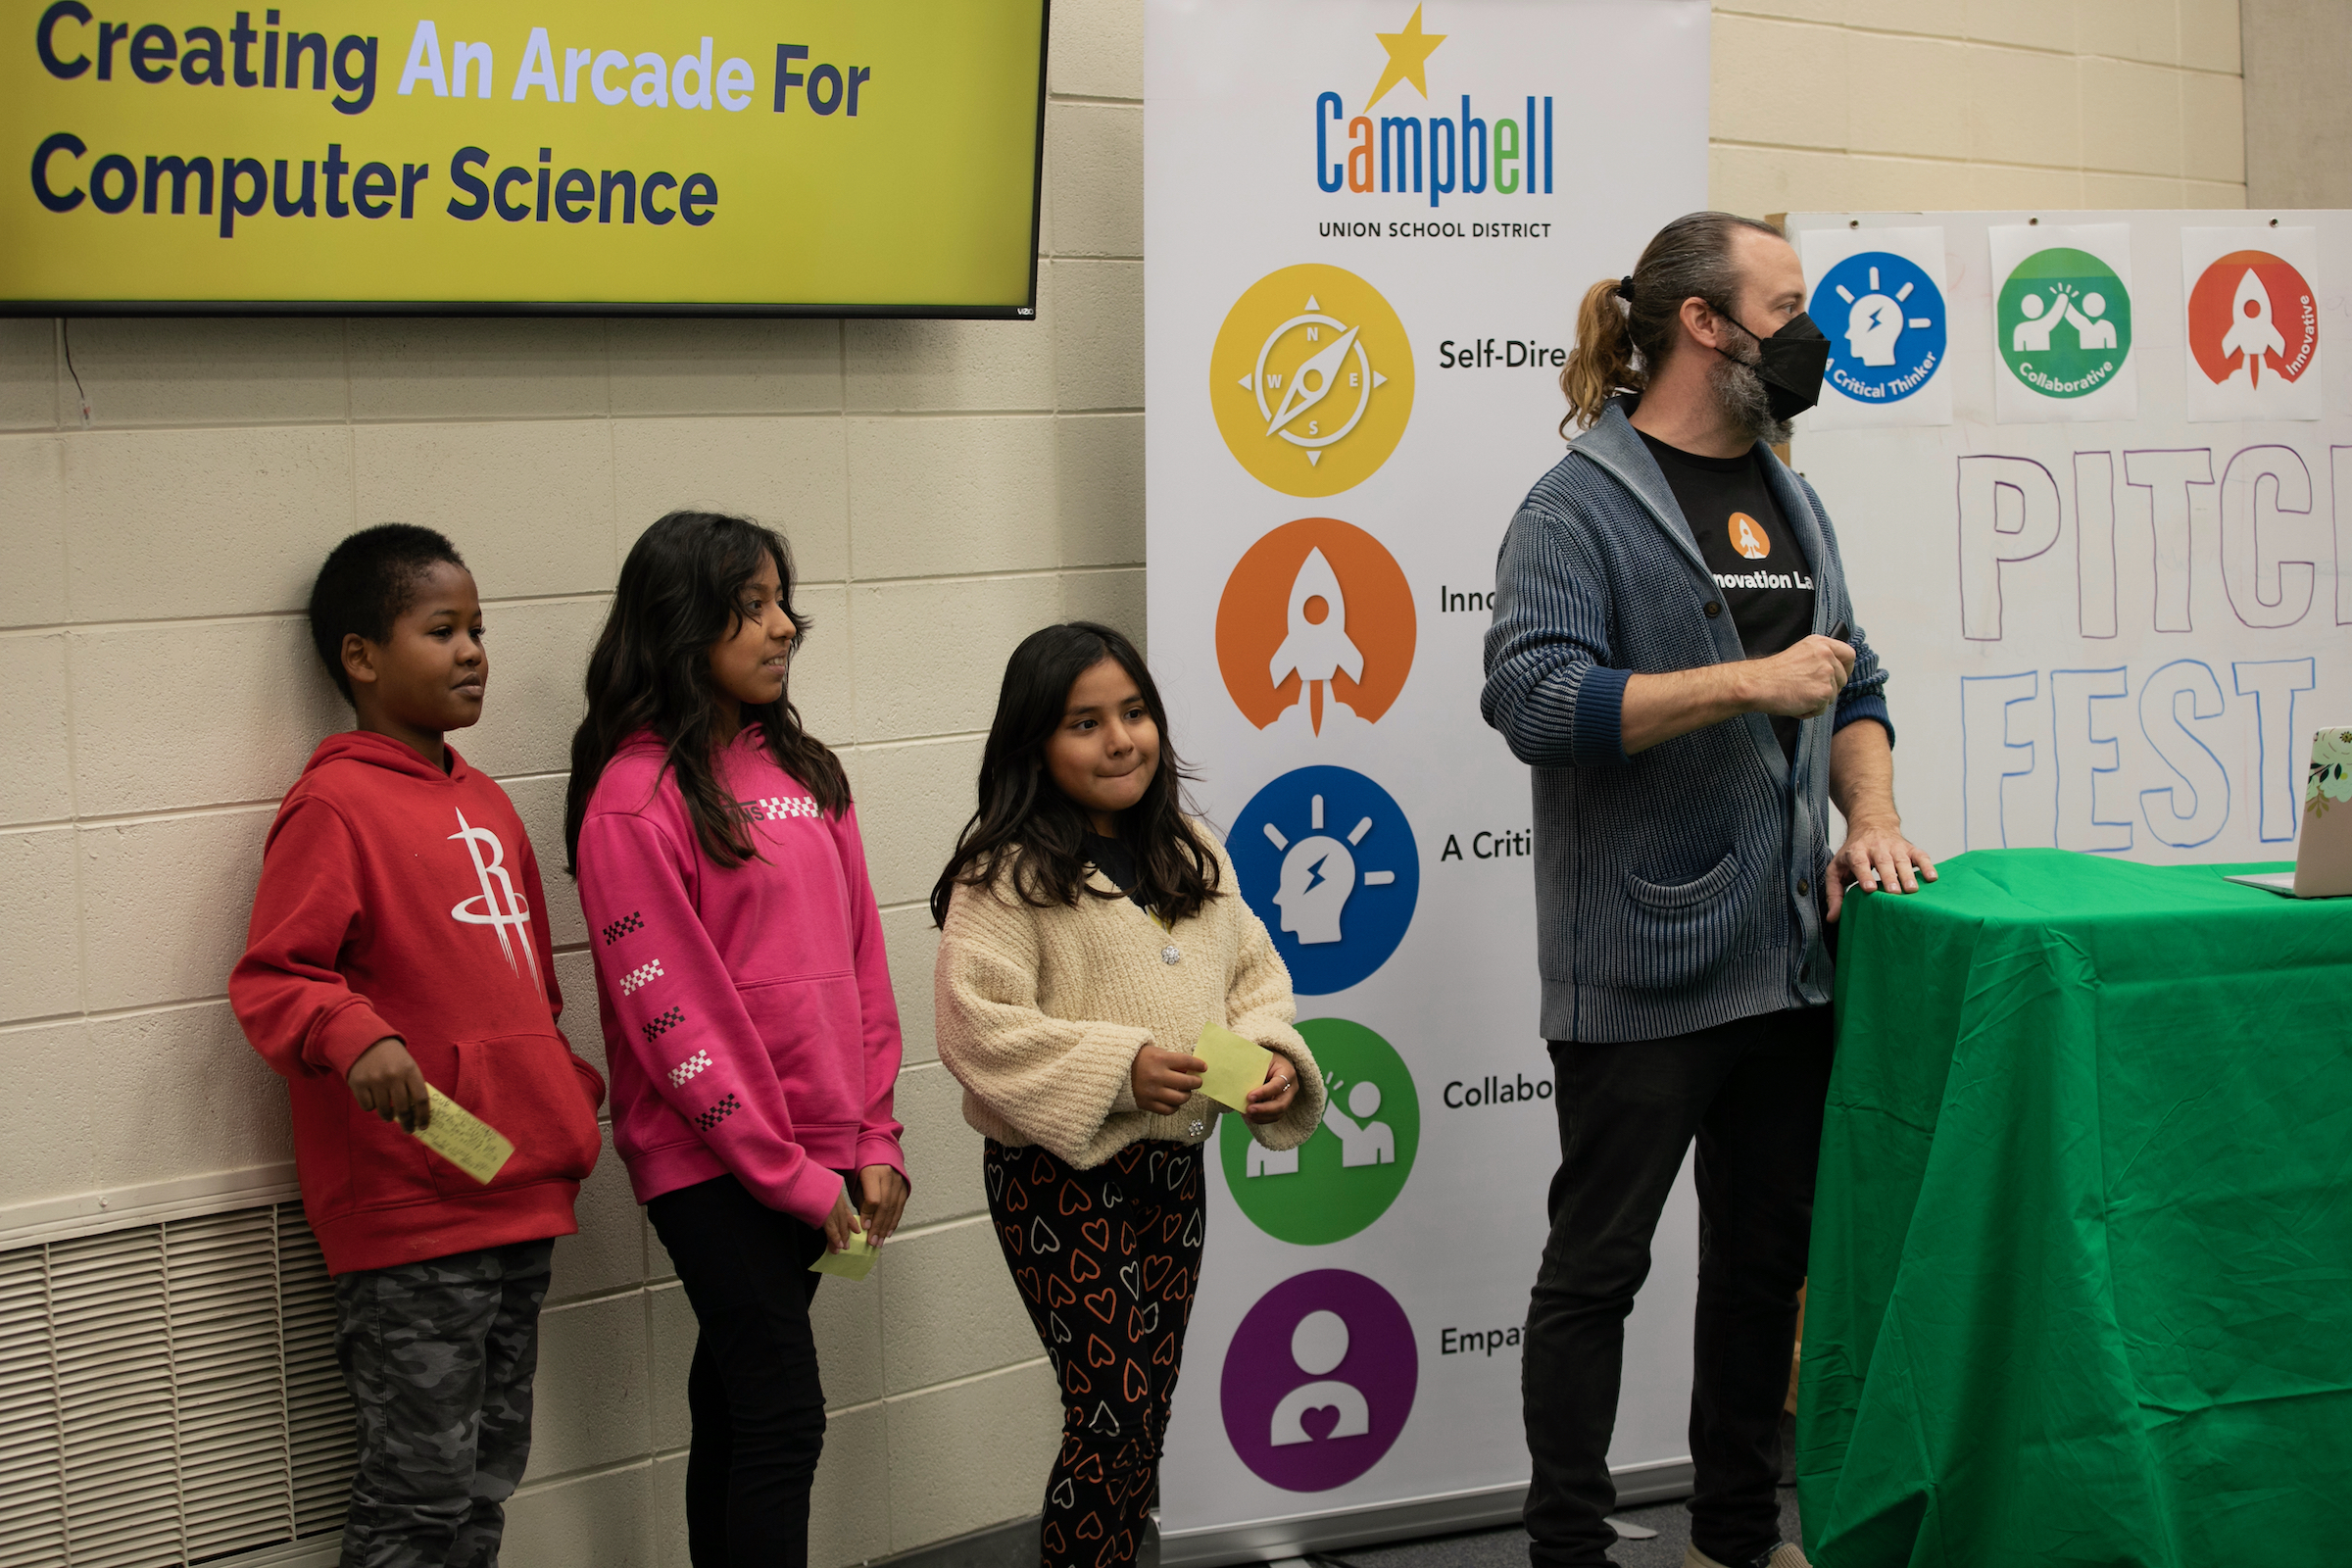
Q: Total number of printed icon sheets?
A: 3